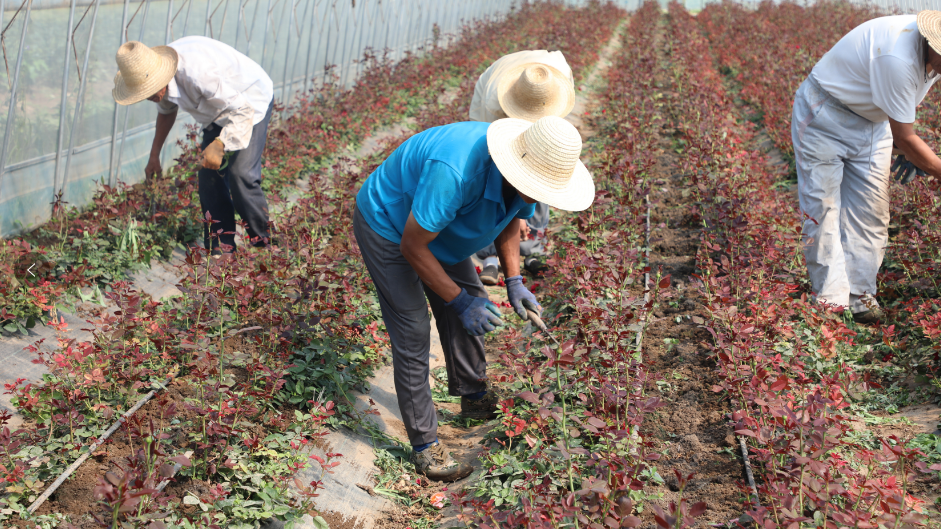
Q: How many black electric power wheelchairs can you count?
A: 0